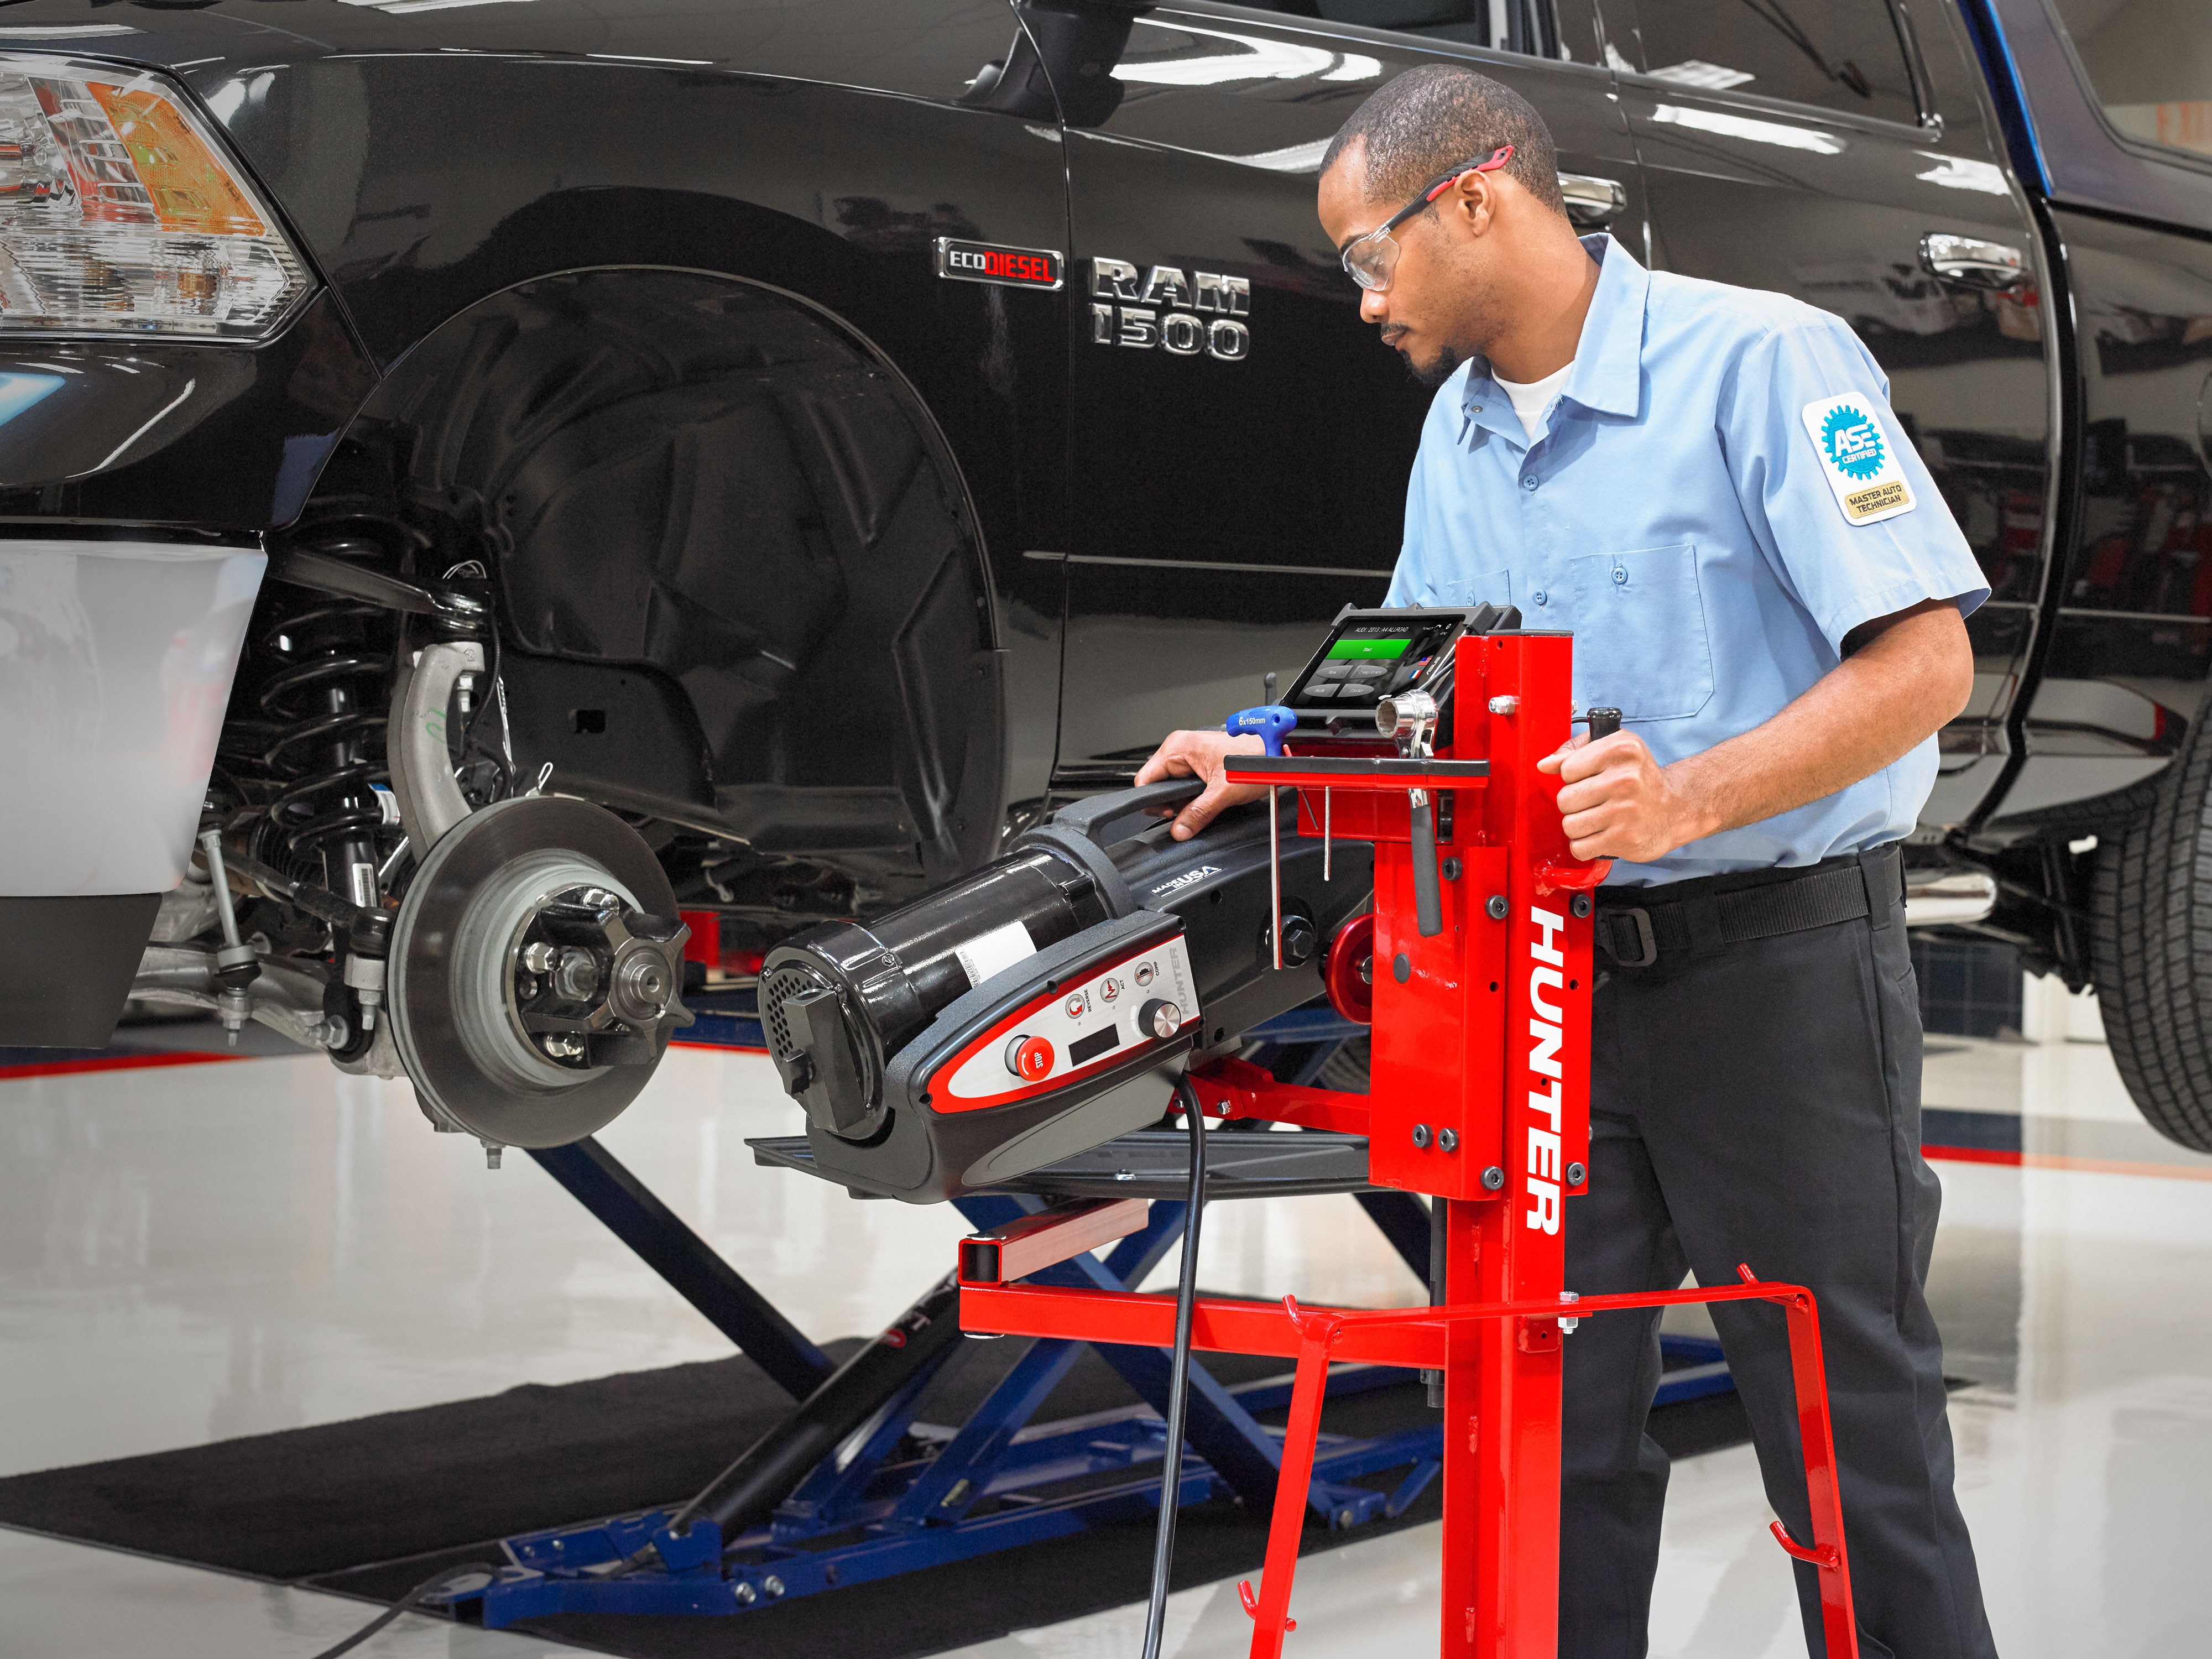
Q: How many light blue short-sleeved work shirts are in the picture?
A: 1